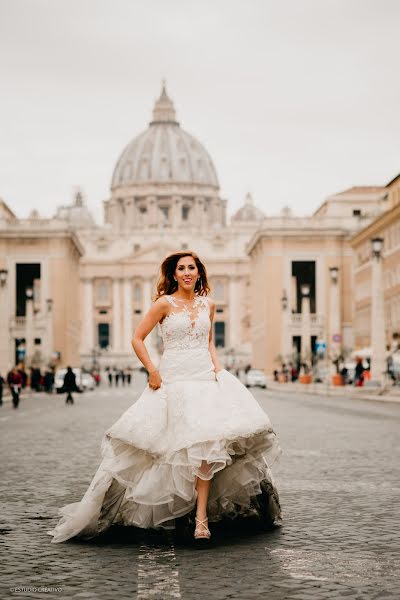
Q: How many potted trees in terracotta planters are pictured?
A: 3